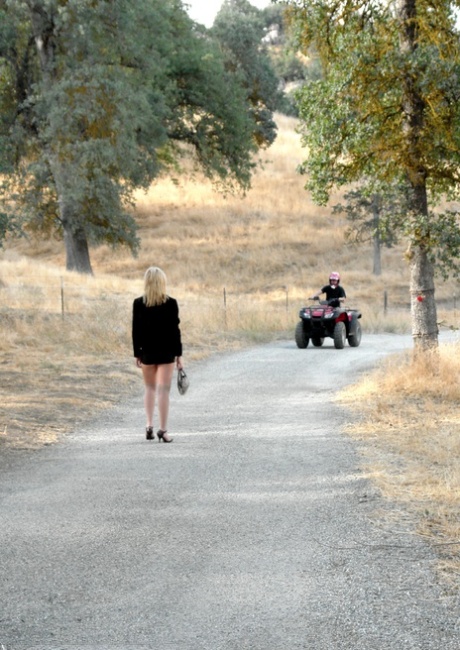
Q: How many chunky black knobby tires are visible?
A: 4